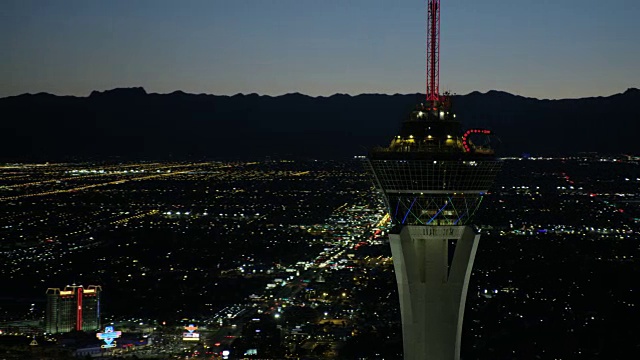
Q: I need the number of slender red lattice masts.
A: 1